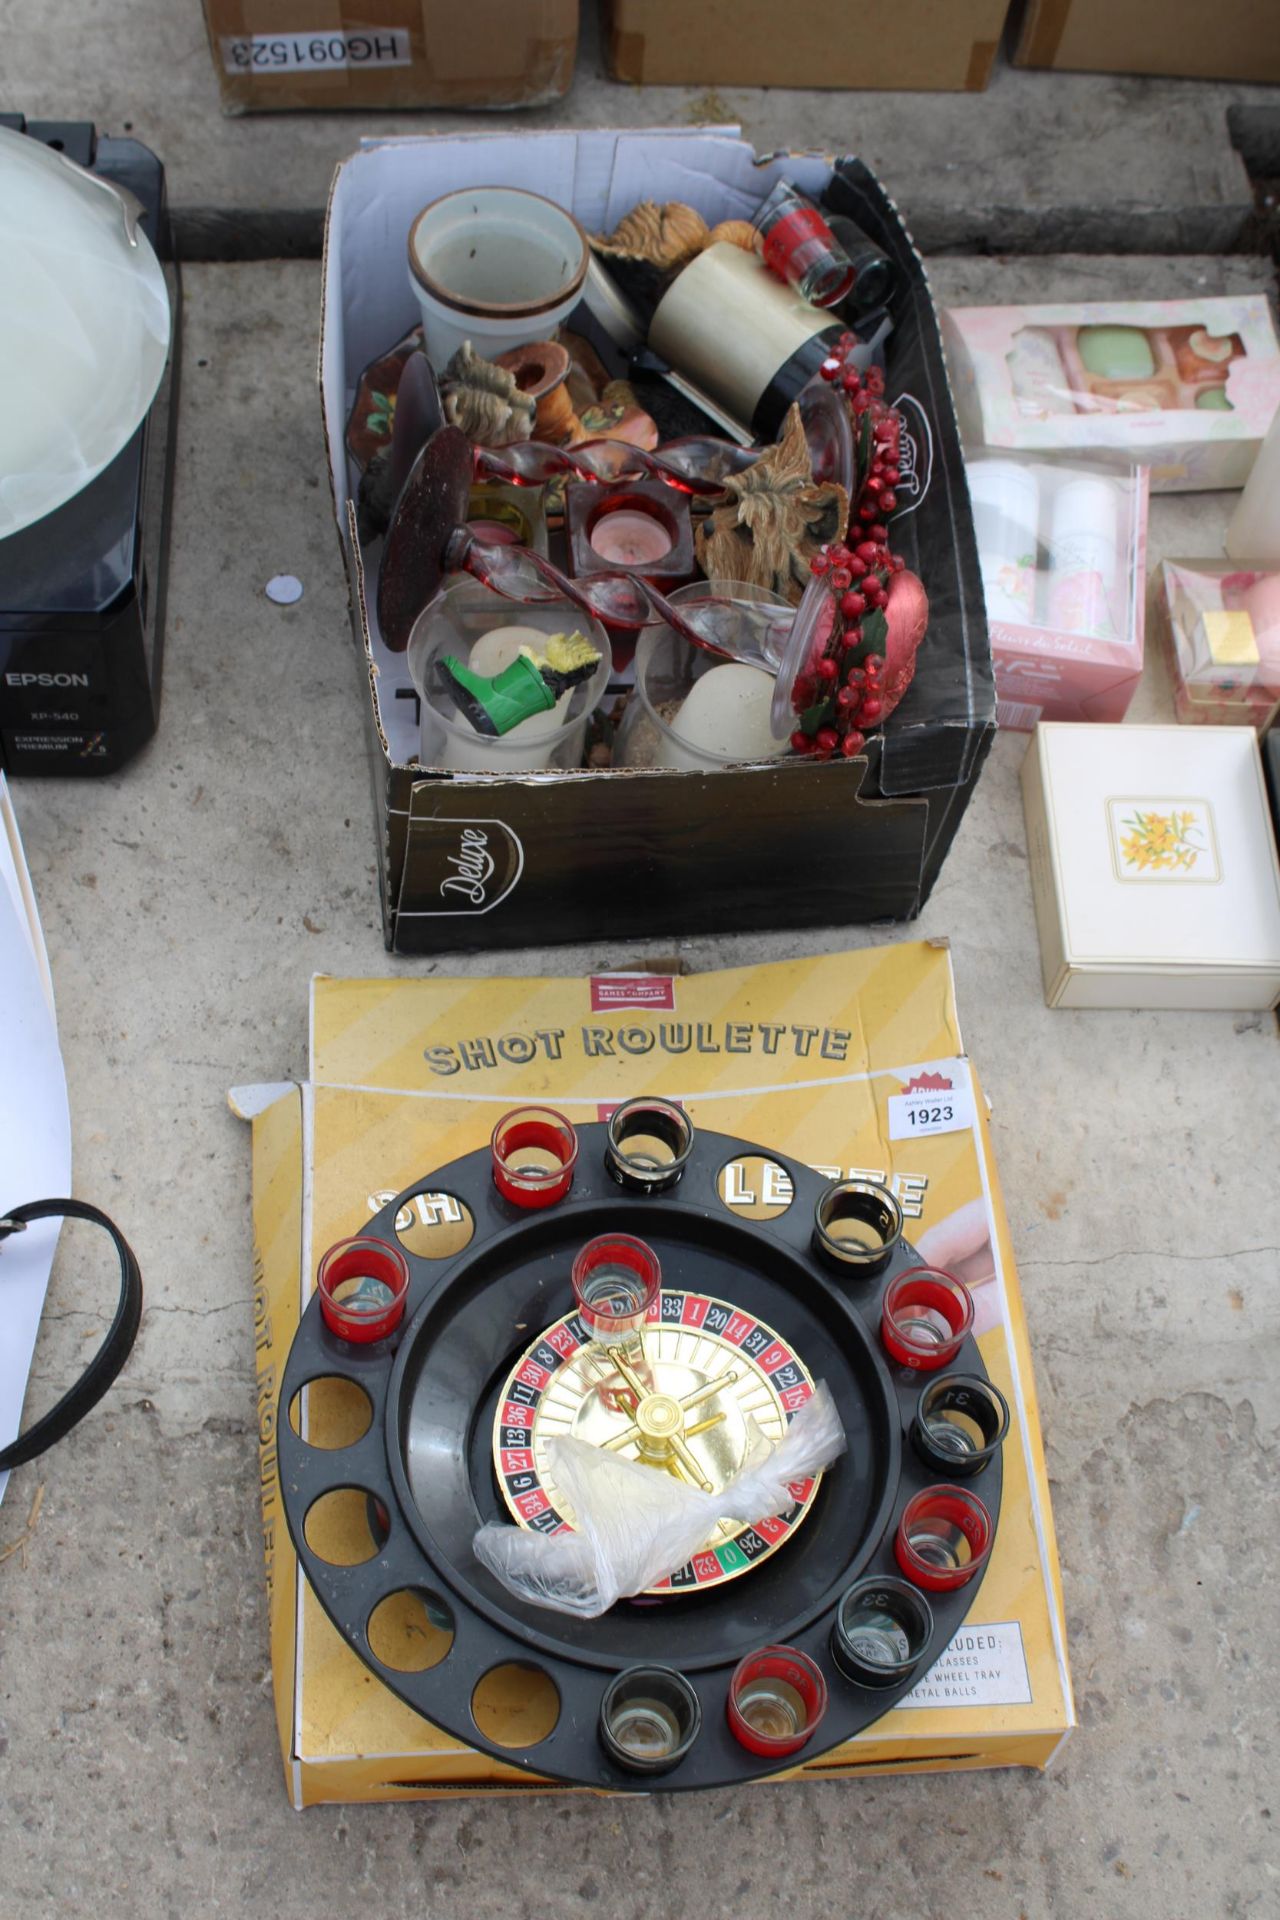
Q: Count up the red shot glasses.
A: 7